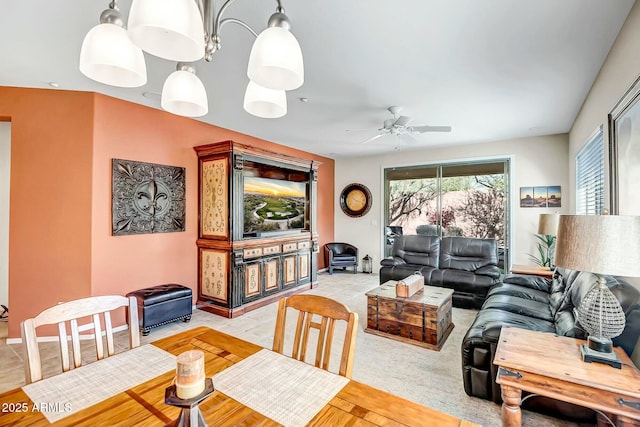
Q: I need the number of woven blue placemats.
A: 0